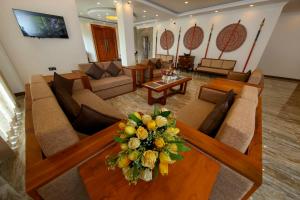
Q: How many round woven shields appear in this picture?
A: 3